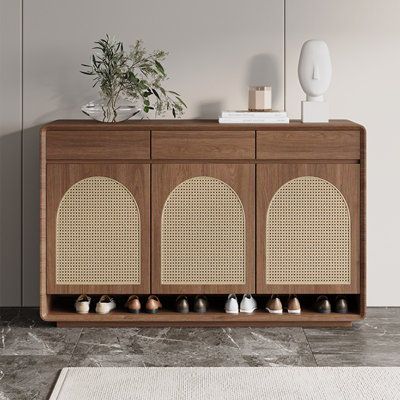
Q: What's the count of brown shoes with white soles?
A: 2